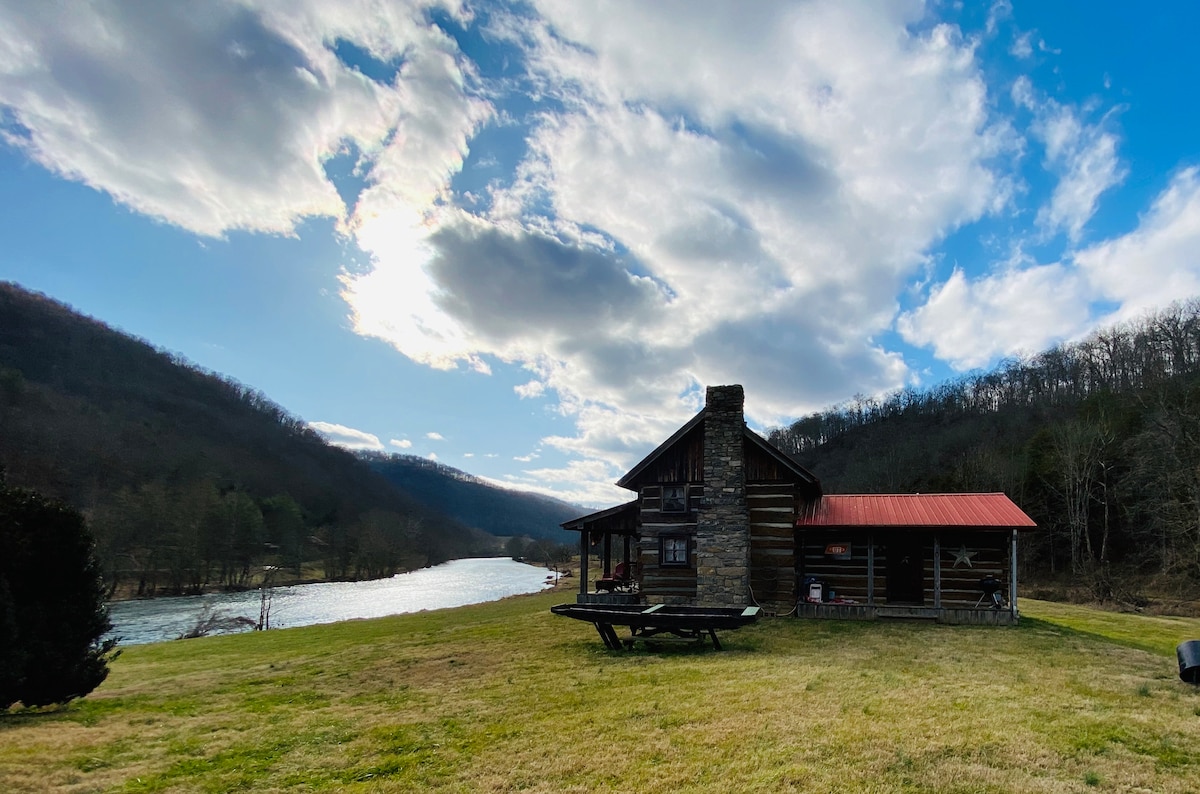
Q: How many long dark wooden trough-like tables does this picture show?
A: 1